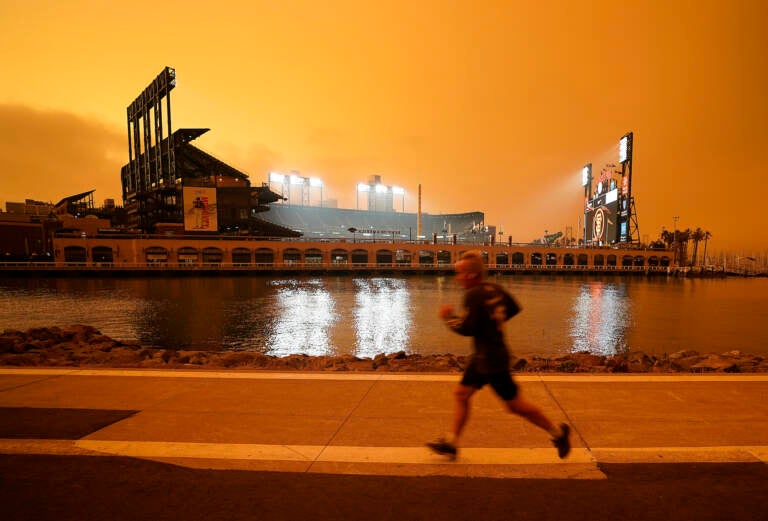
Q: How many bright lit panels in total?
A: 8